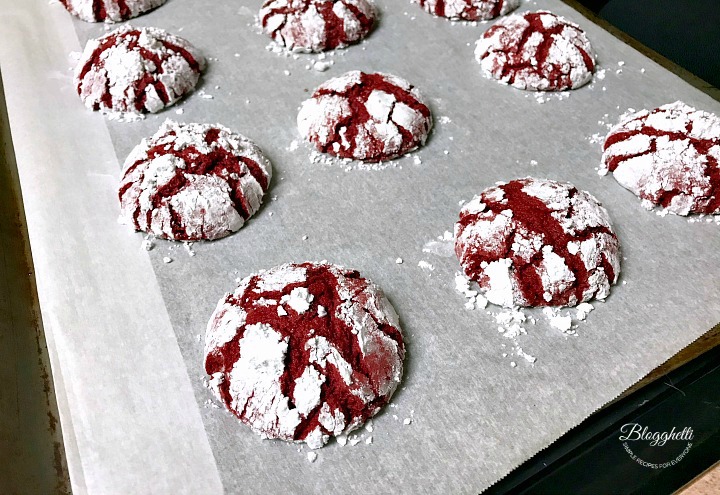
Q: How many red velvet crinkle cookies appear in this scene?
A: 10